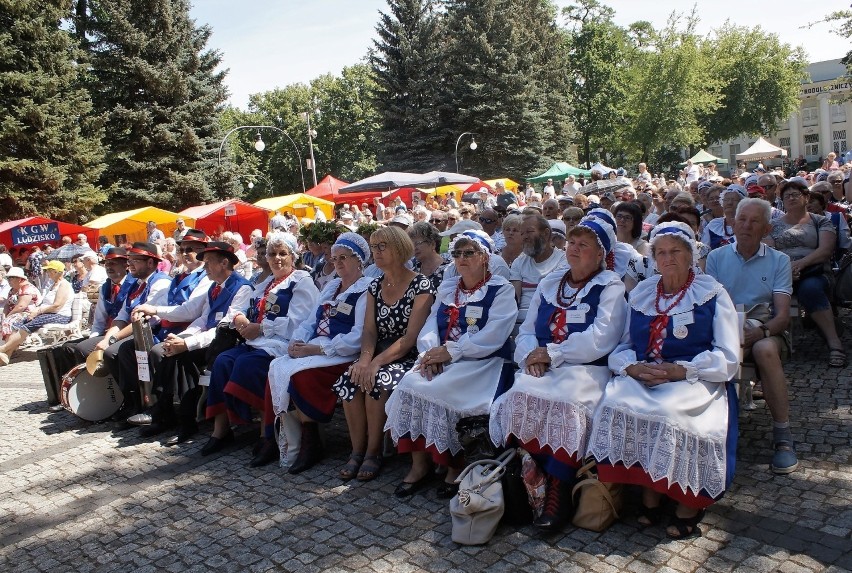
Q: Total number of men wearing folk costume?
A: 4